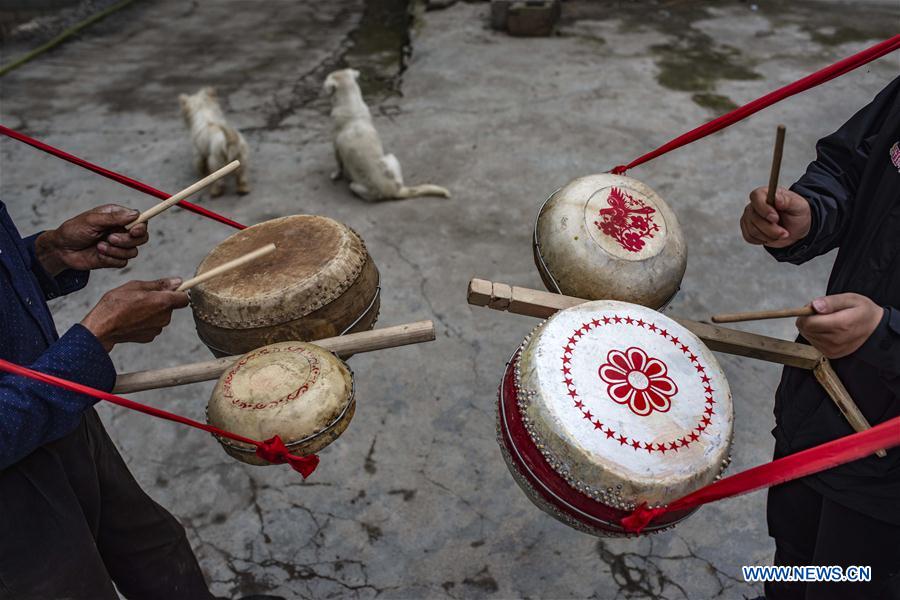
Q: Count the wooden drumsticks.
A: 4